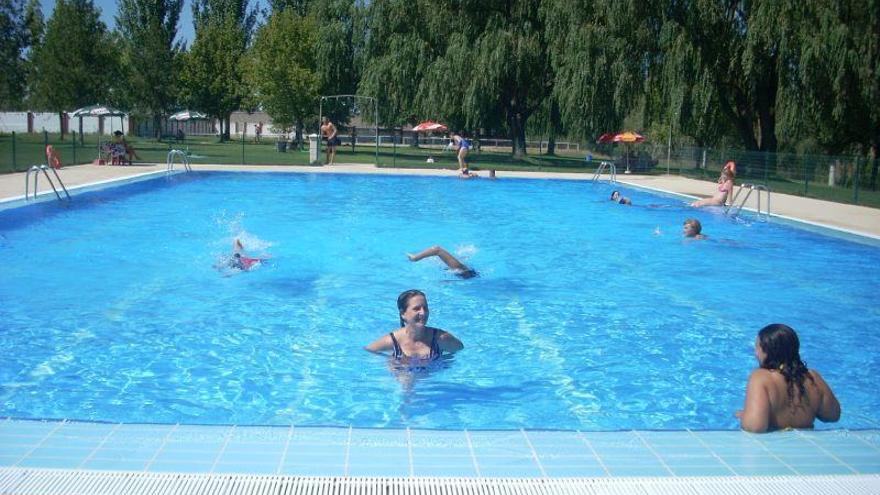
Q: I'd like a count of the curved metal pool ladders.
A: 4